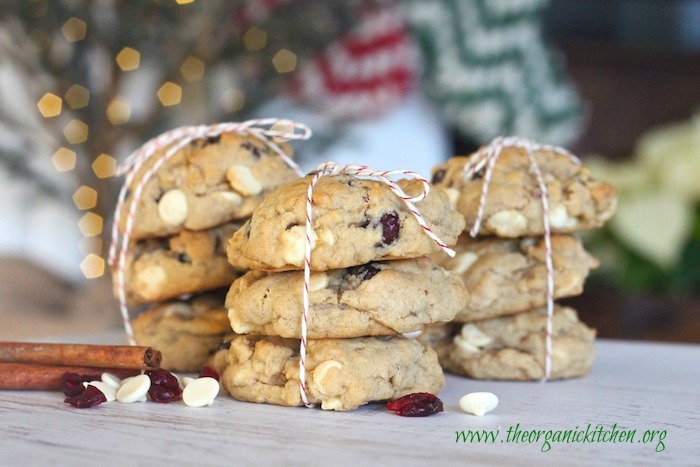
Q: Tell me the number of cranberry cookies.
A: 9